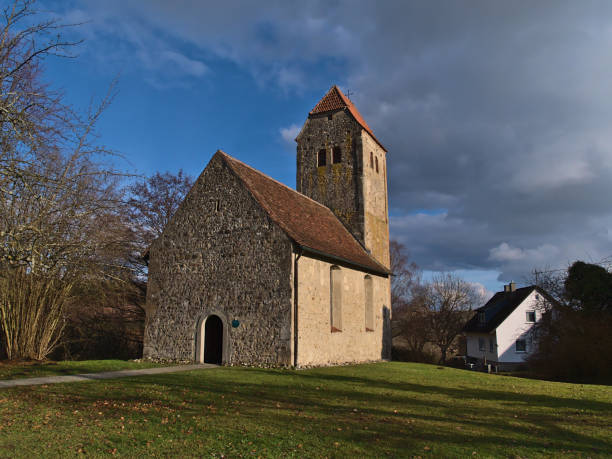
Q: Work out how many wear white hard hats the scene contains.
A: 0